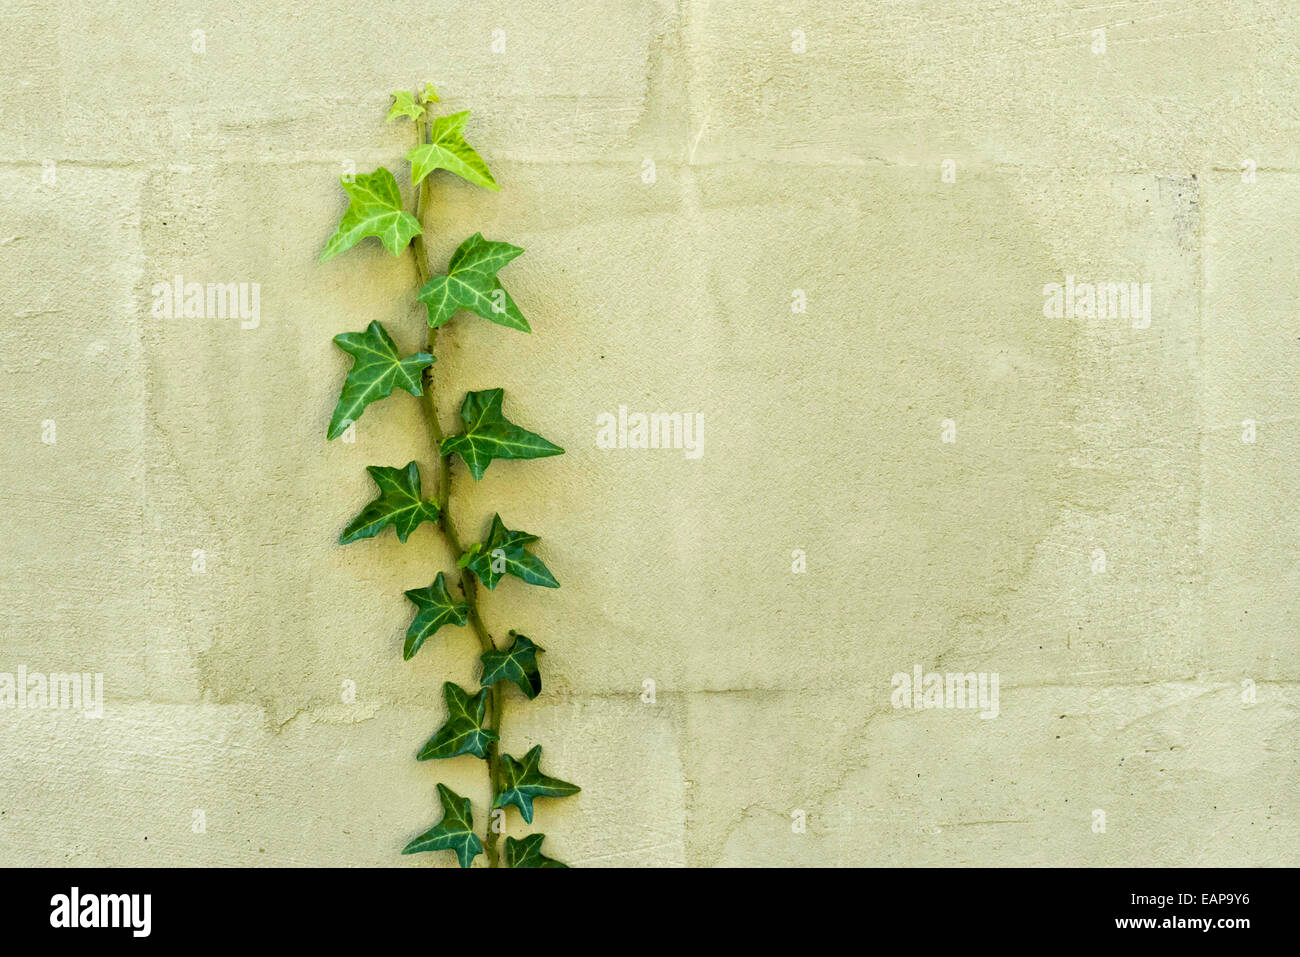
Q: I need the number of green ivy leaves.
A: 15